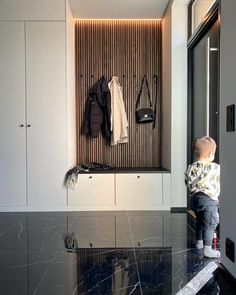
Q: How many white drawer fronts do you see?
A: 2